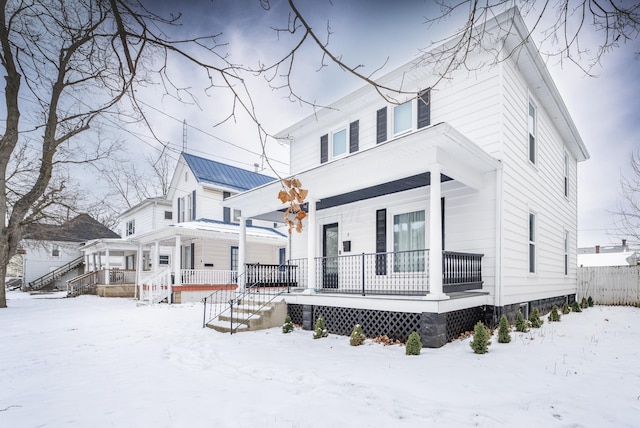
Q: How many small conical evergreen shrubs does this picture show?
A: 13